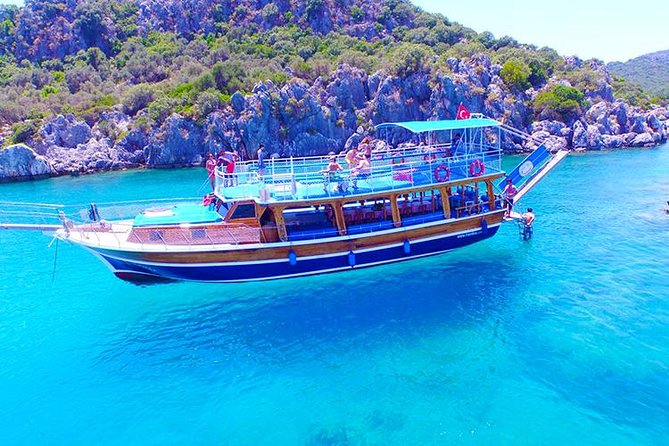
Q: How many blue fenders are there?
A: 4